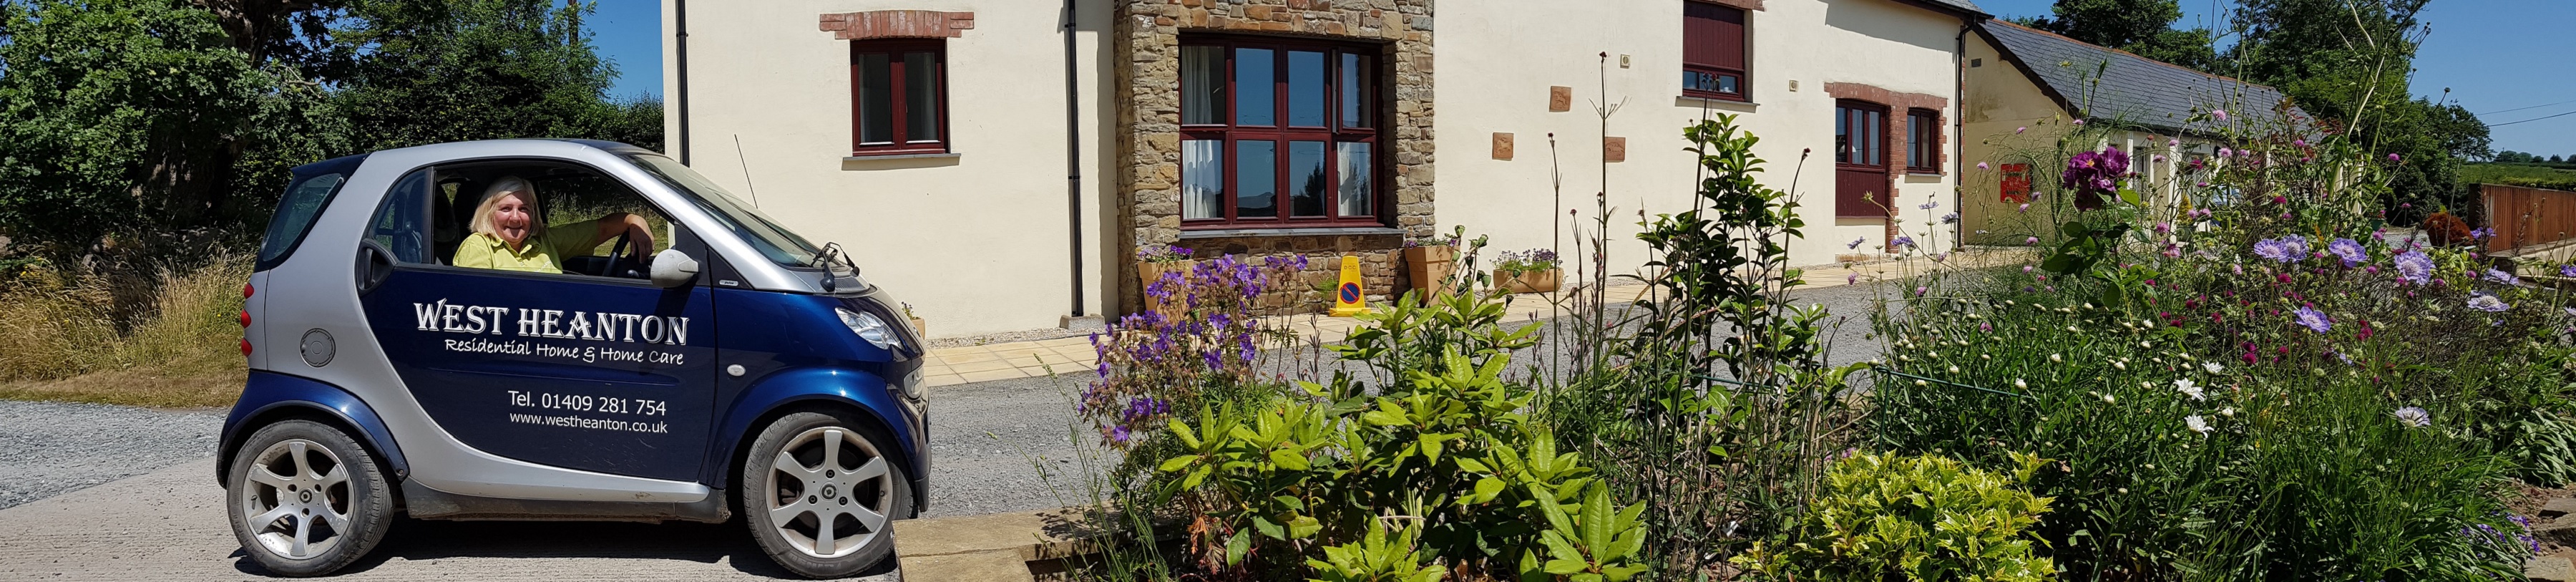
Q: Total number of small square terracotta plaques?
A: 3